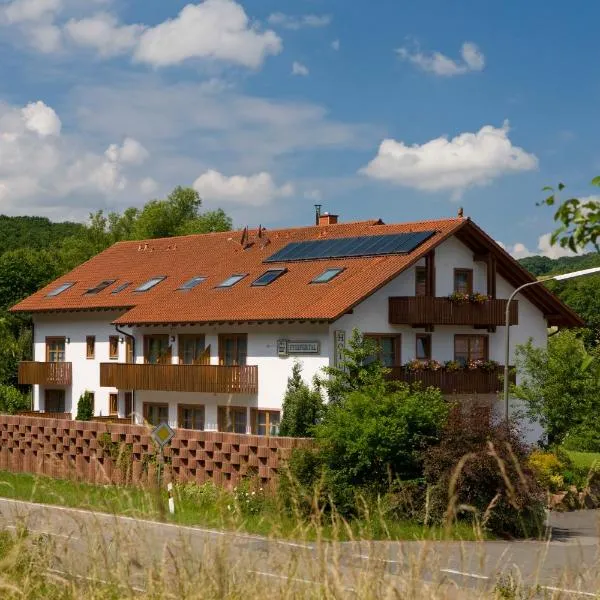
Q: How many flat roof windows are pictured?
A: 8